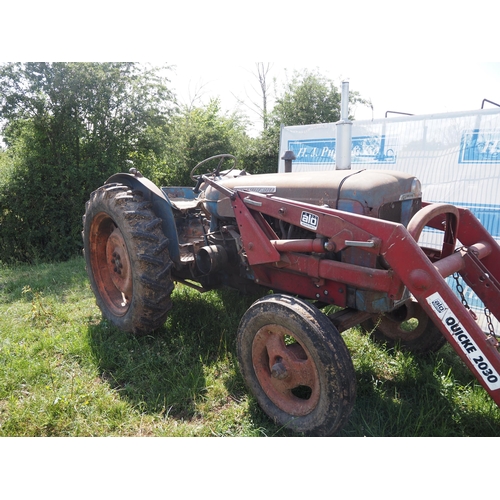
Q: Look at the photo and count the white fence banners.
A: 1